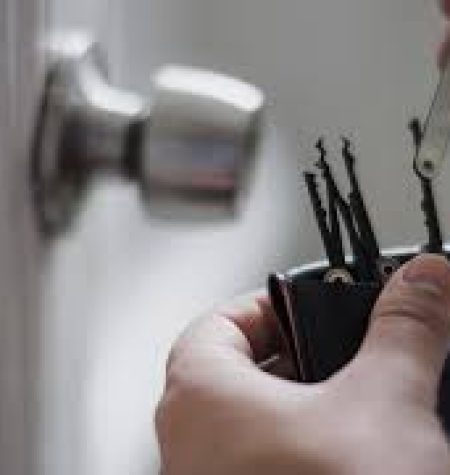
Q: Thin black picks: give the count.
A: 5